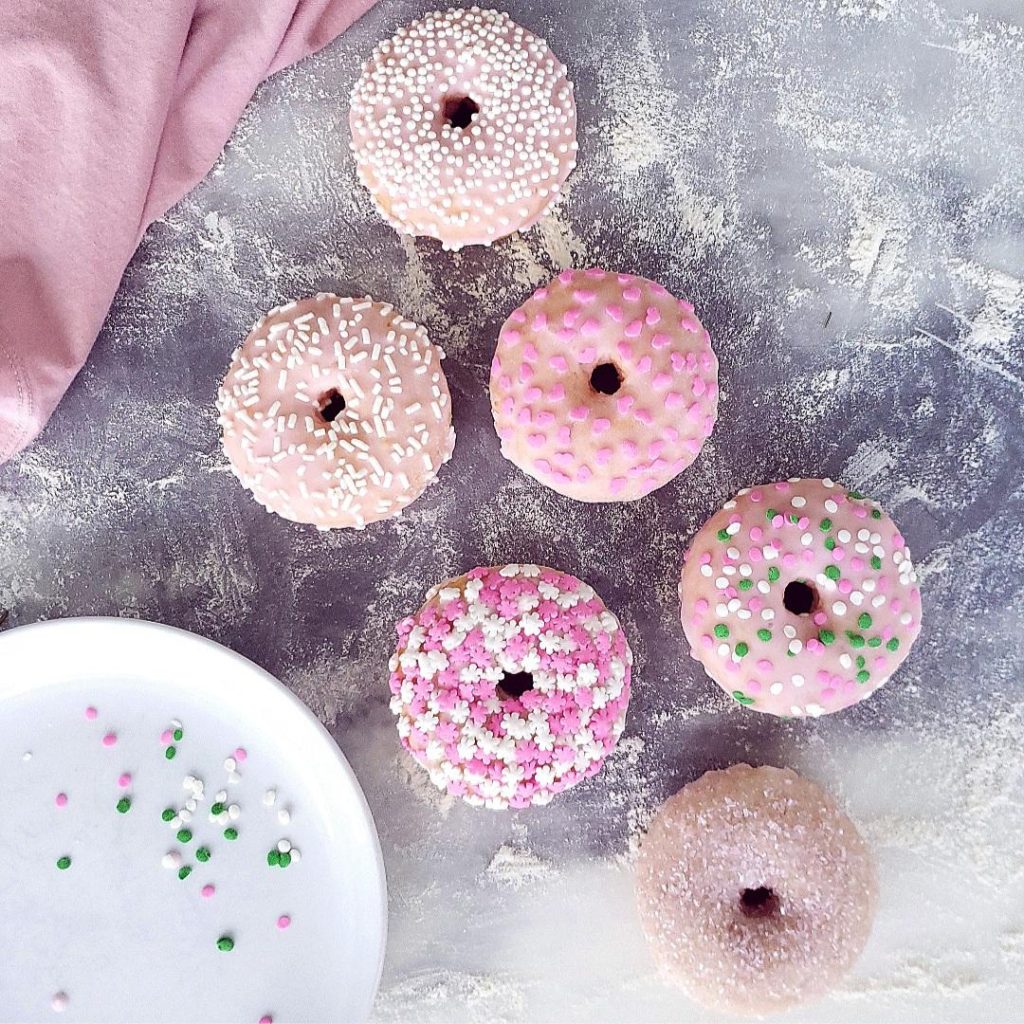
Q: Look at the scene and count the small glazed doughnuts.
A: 6